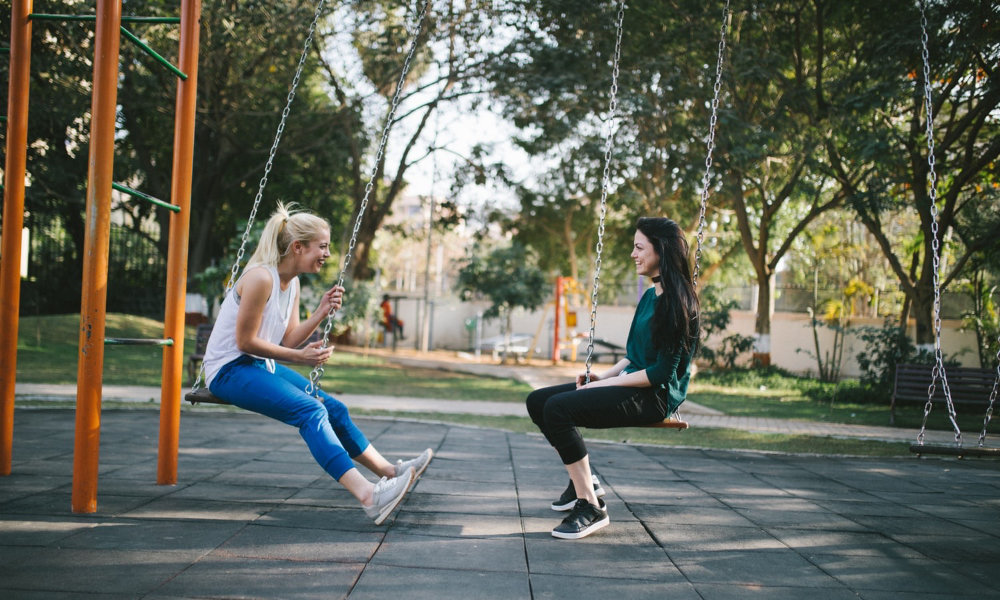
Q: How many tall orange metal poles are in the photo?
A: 3